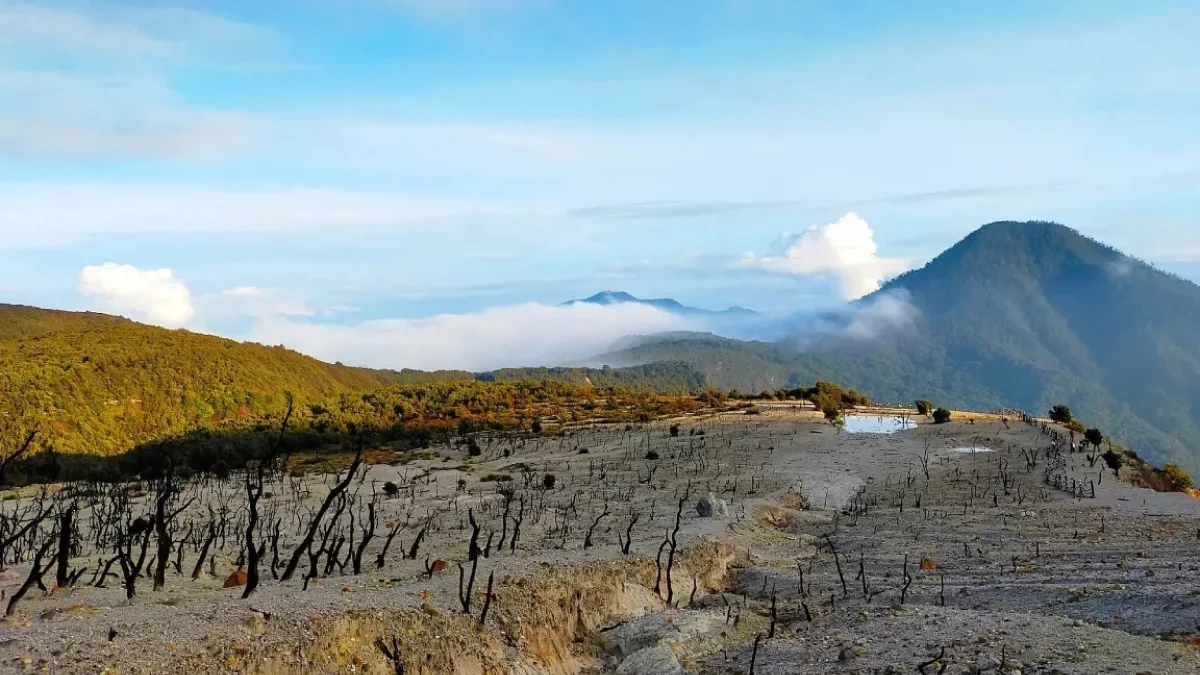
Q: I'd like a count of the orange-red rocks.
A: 3